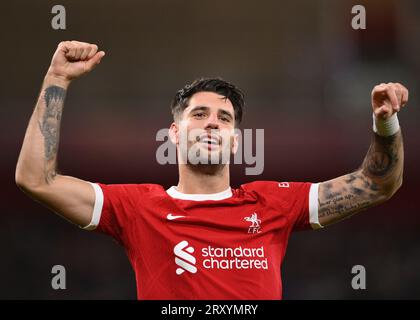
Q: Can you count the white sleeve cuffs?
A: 2